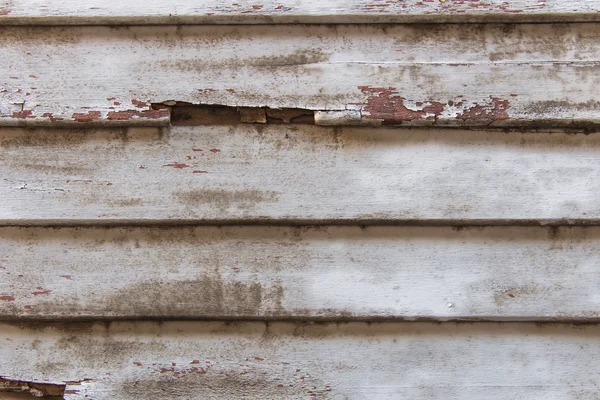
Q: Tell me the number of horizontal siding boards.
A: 5